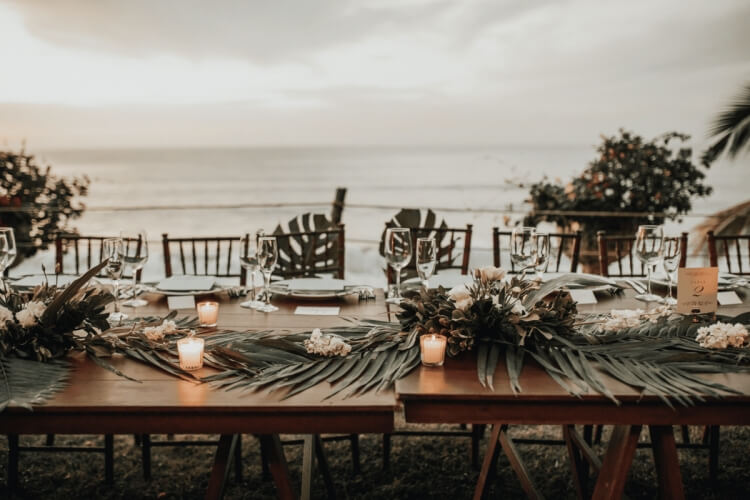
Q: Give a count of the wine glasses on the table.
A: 12